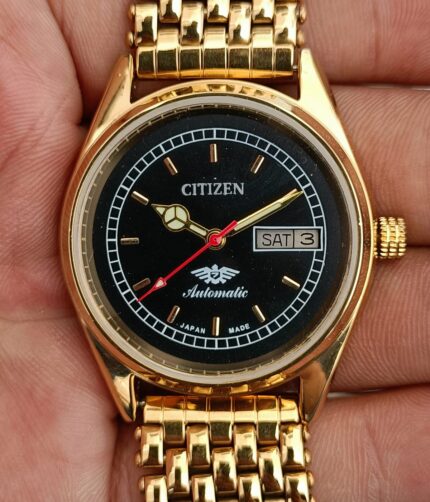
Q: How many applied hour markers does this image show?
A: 11